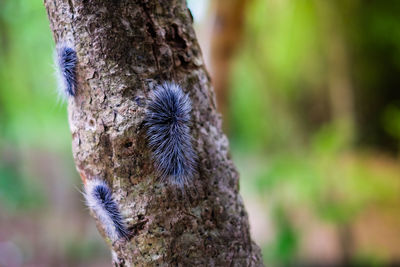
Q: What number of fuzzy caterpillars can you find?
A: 3